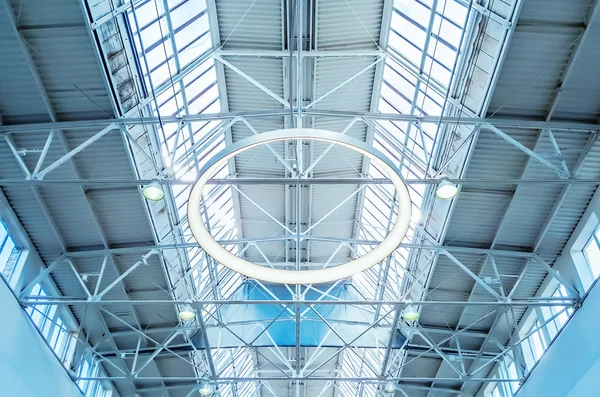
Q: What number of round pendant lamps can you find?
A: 6